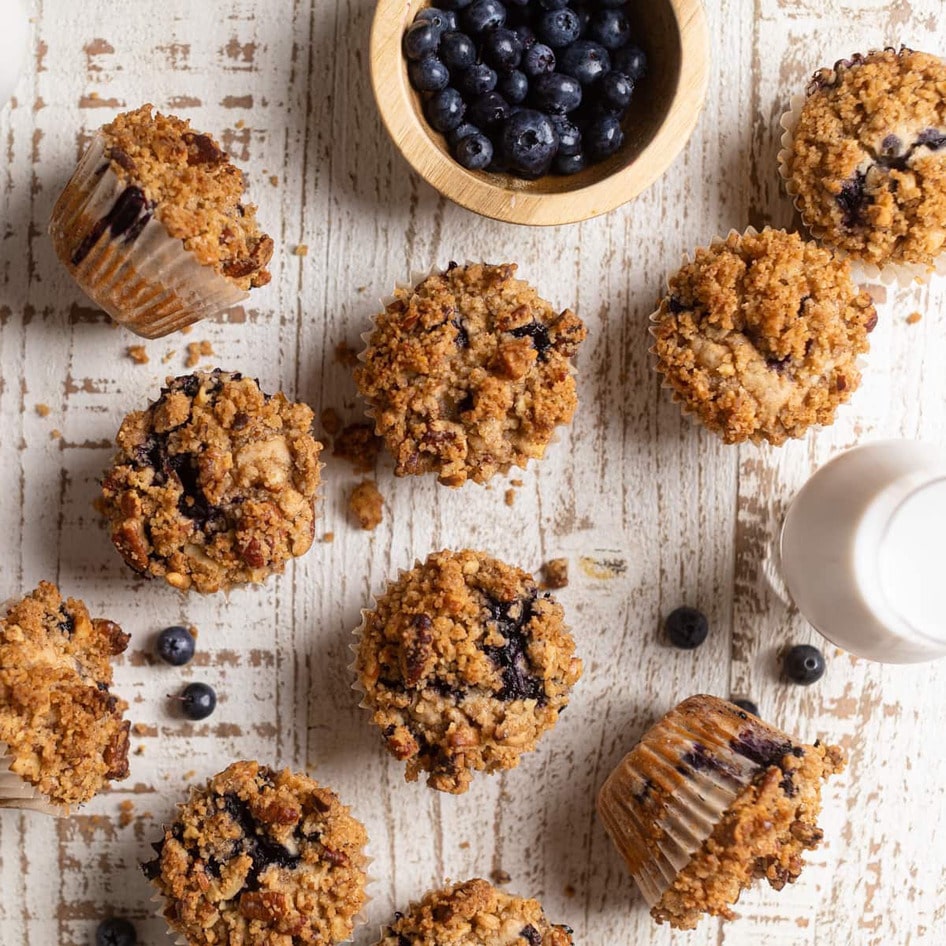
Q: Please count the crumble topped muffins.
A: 10